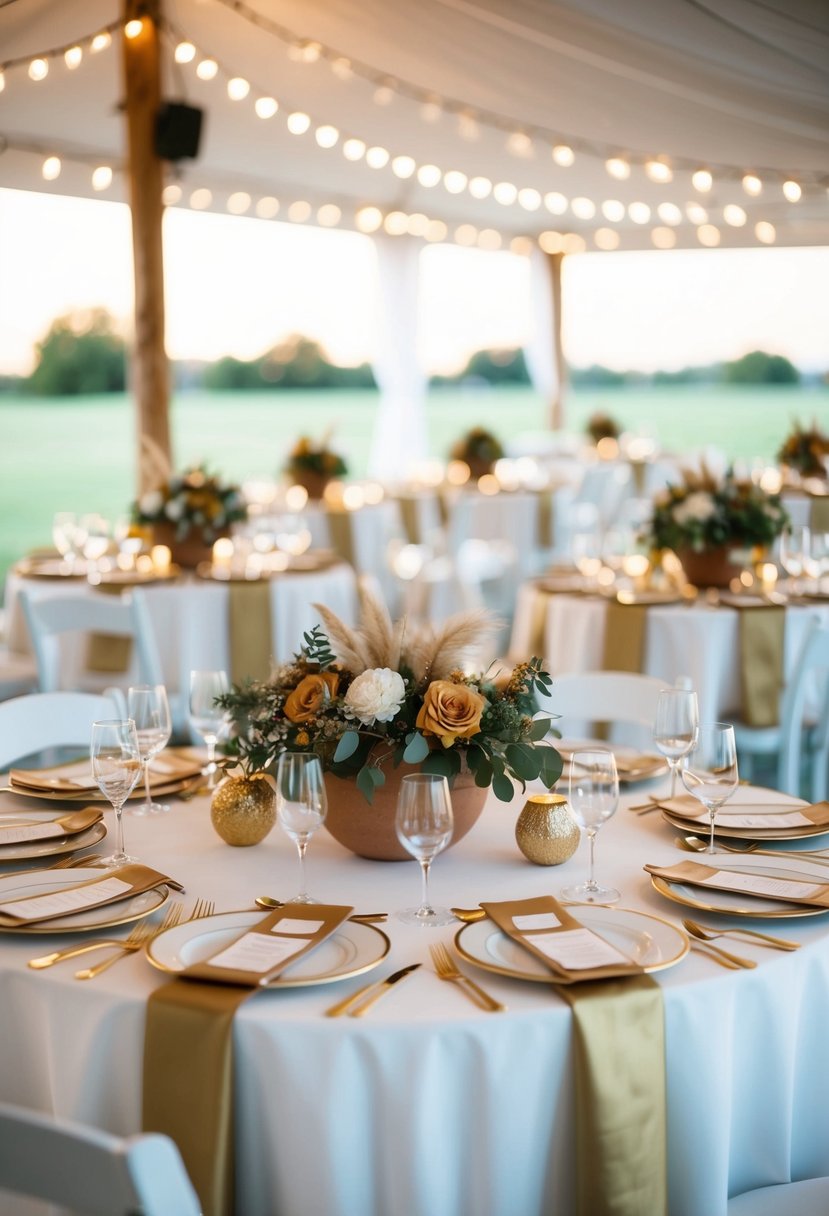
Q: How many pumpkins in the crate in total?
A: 0